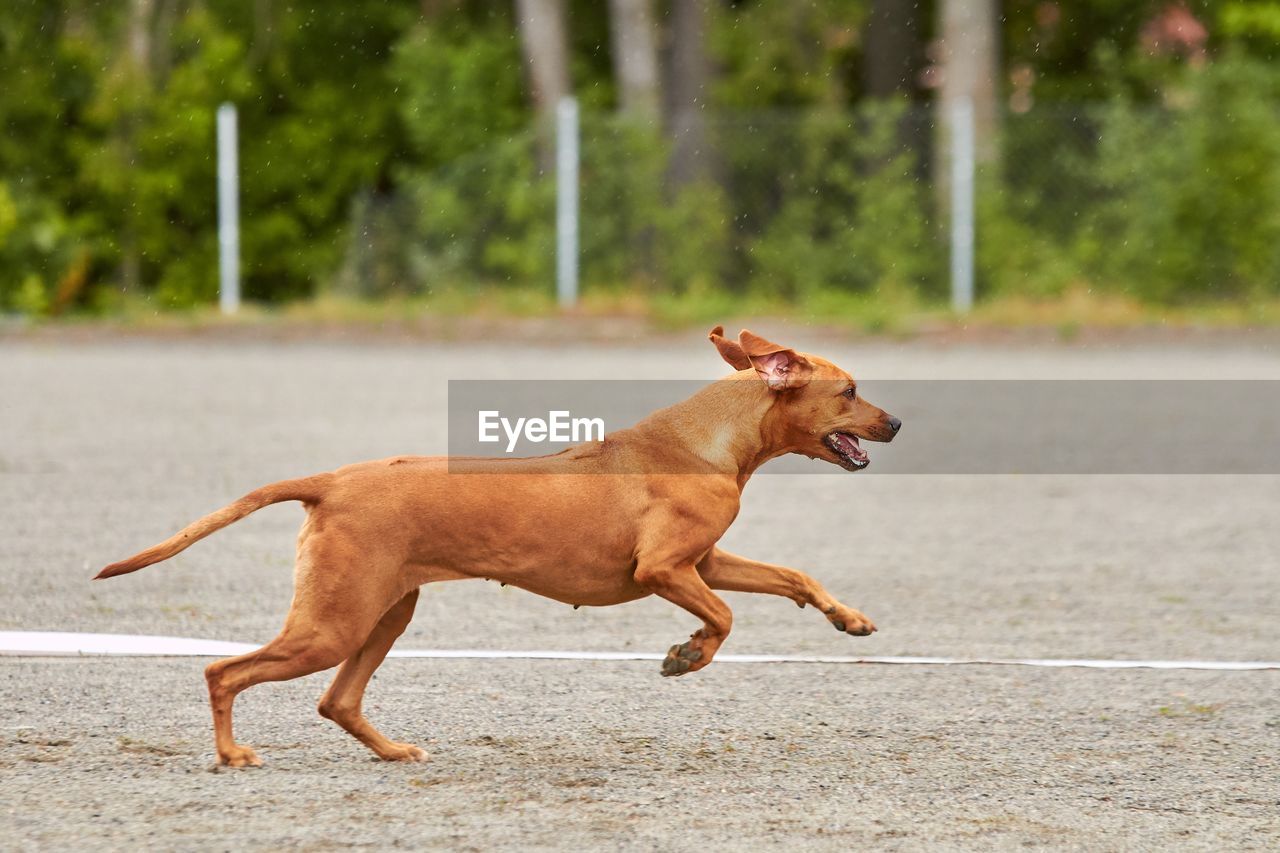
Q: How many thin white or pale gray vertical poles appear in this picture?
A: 3